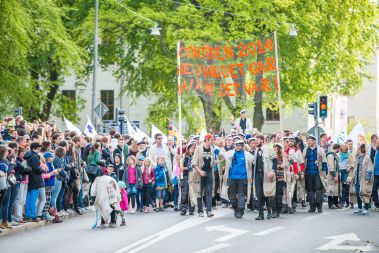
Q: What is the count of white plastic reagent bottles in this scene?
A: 0